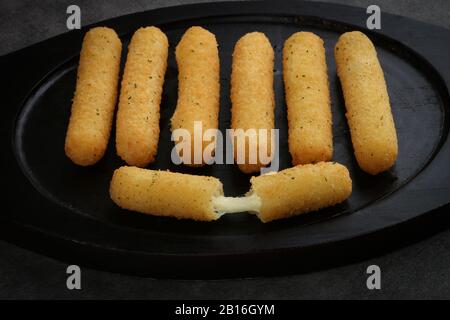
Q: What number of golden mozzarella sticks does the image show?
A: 7